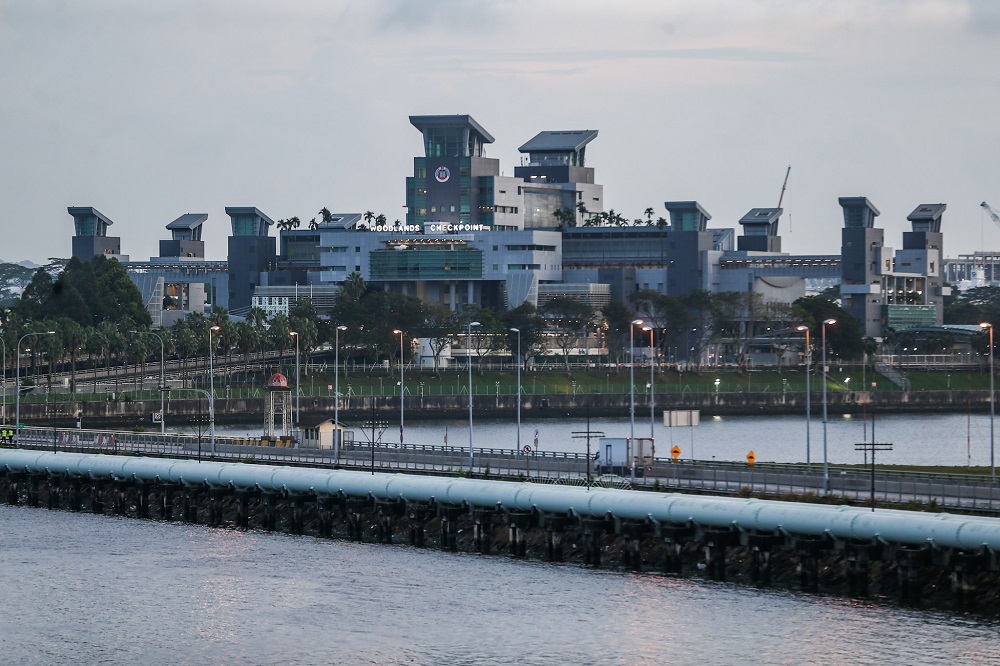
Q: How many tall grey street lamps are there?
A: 14